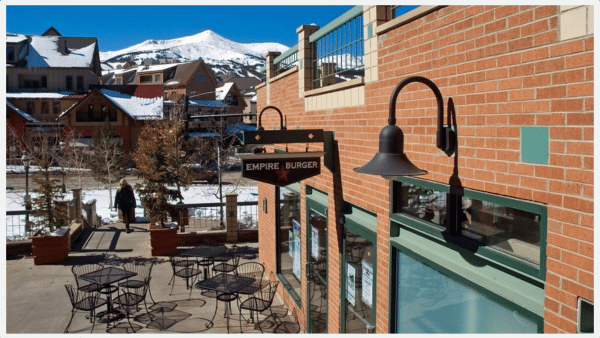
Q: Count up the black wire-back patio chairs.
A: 10